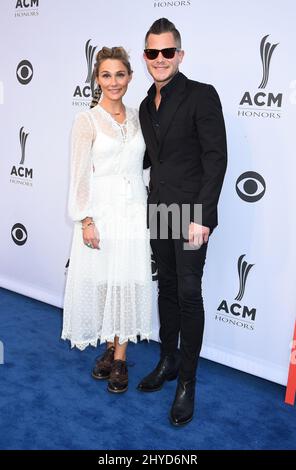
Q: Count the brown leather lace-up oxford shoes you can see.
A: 2